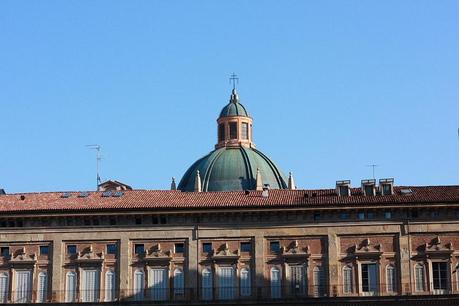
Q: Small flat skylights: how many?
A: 5